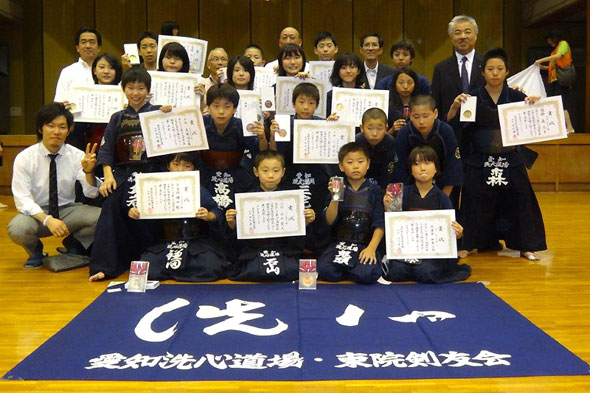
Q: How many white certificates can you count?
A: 14